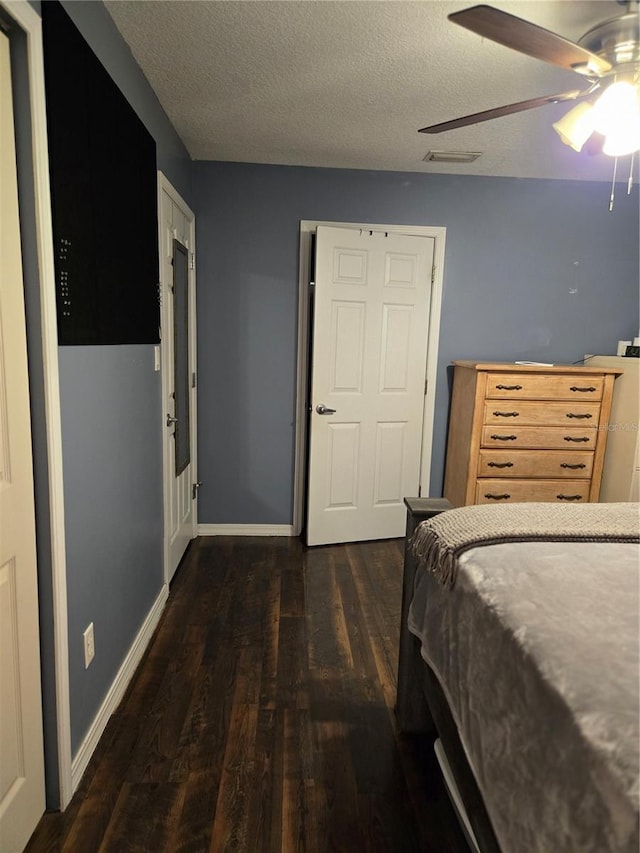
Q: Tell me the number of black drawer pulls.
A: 10